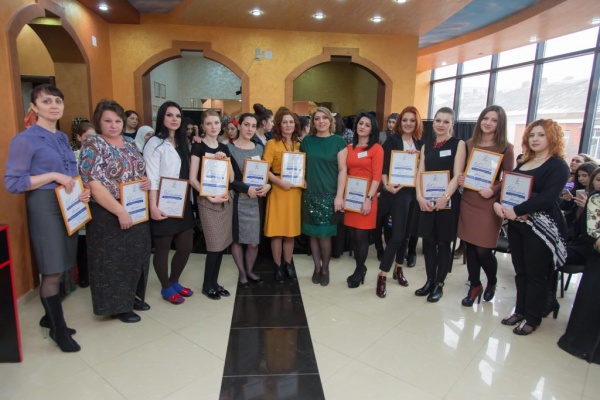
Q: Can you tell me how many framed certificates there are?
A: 11